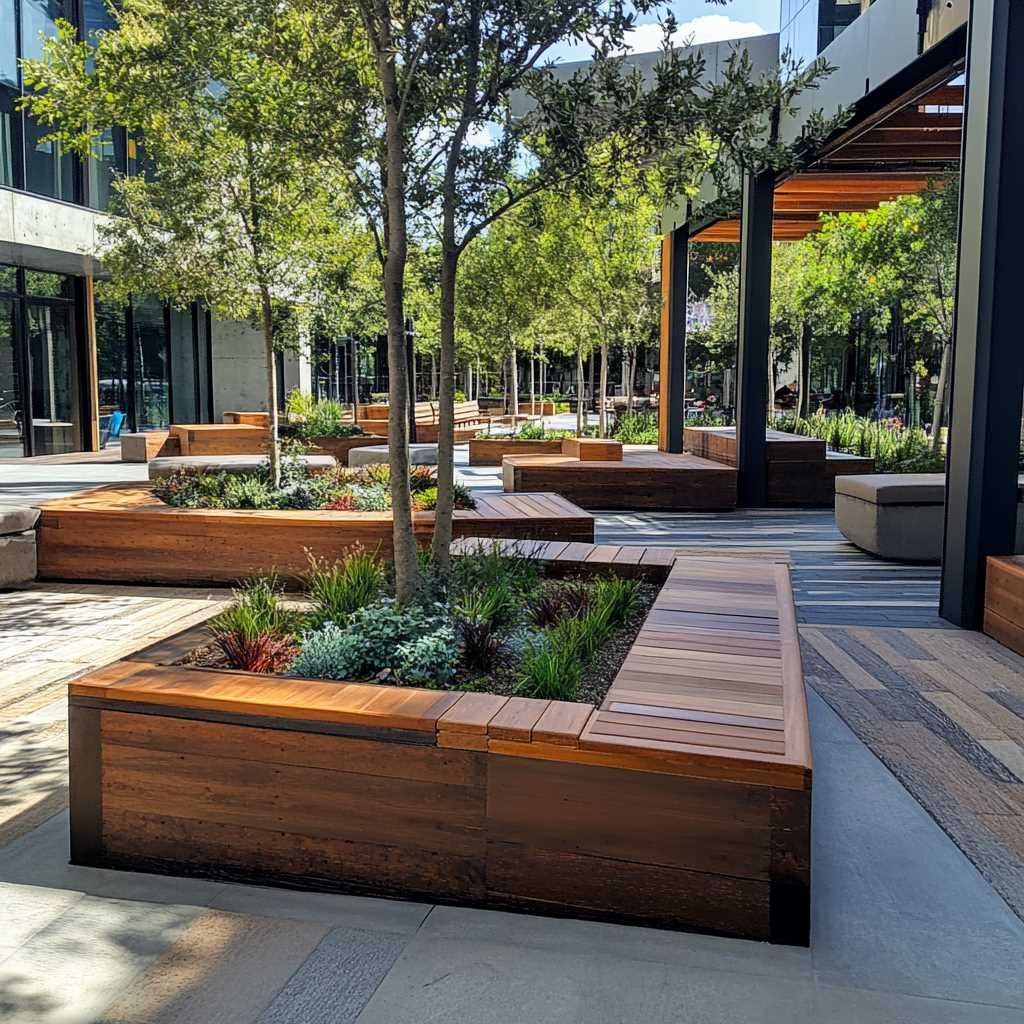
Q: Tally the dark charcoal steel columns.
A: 3